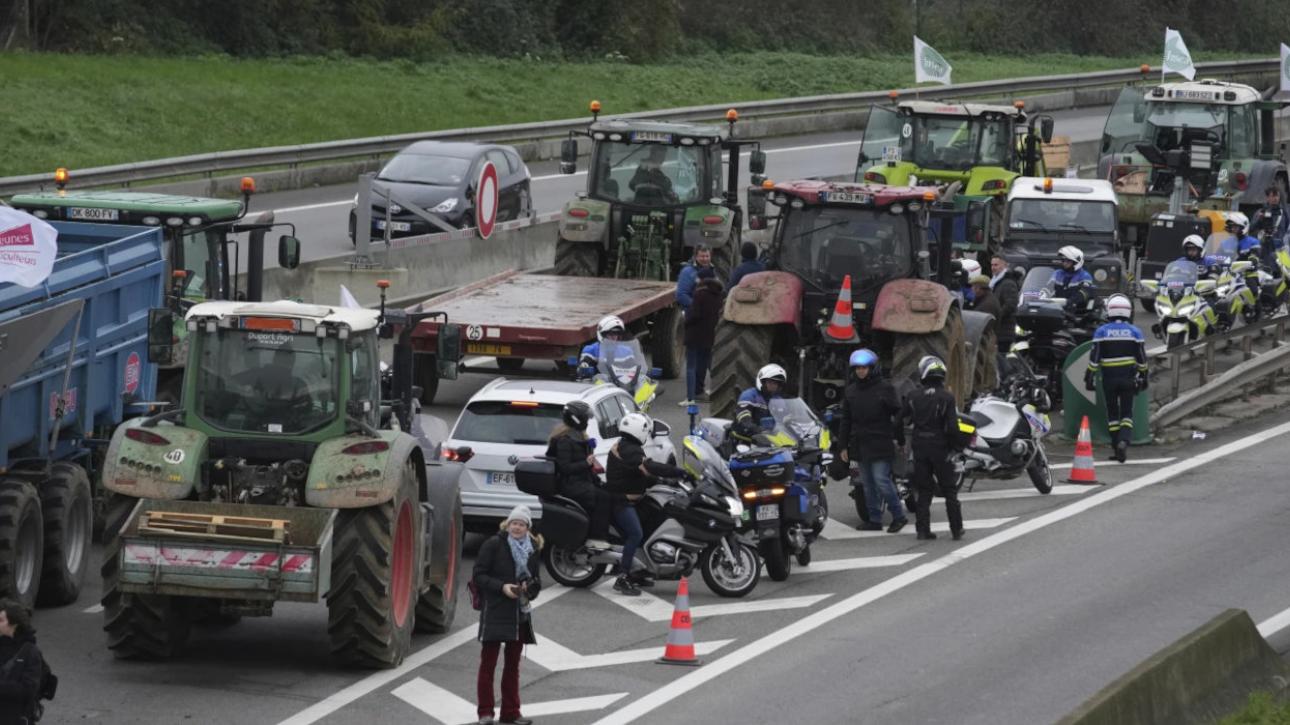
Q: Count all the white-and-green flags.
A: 3